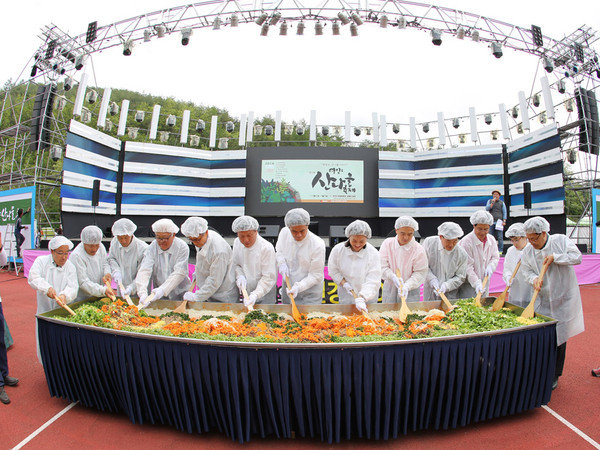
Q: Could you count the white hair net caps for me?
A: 13